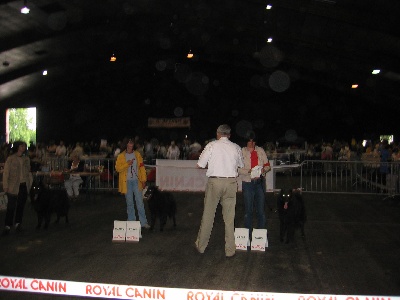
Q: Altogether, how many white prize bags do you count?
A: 4